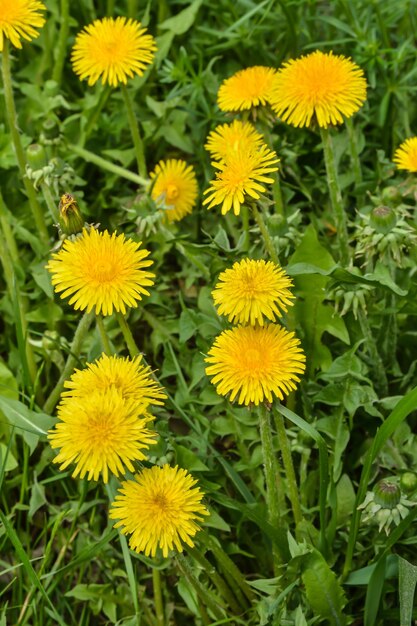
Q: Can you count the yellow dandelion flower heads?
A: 14